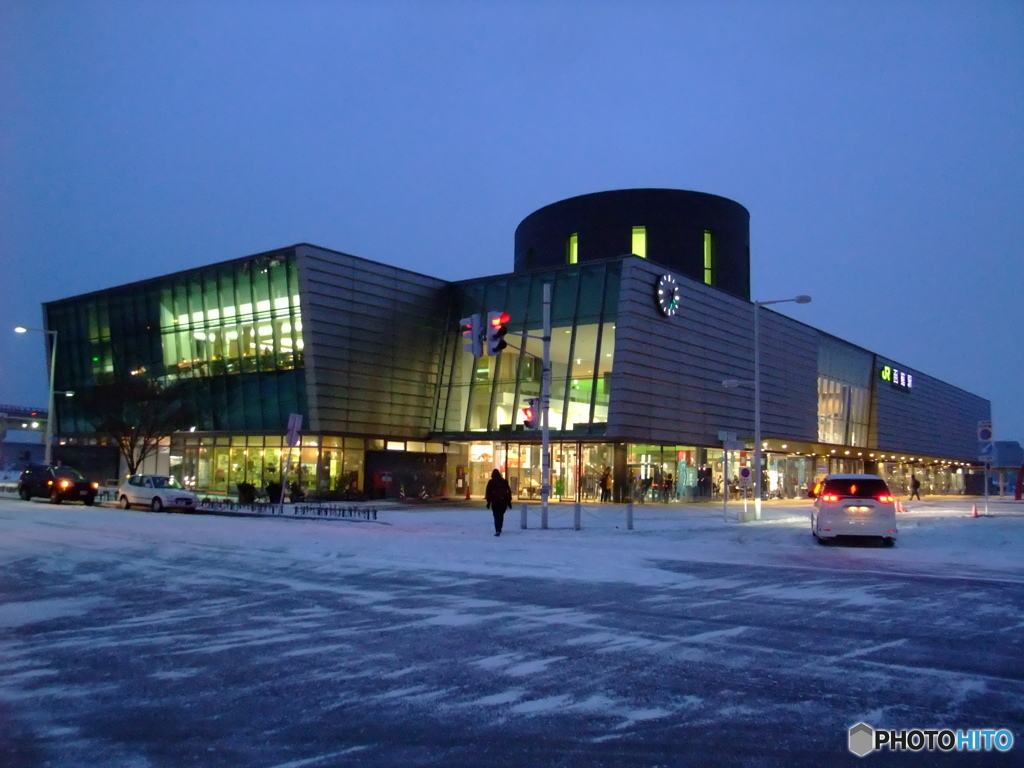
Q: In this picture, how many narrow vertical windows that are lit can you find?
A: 3